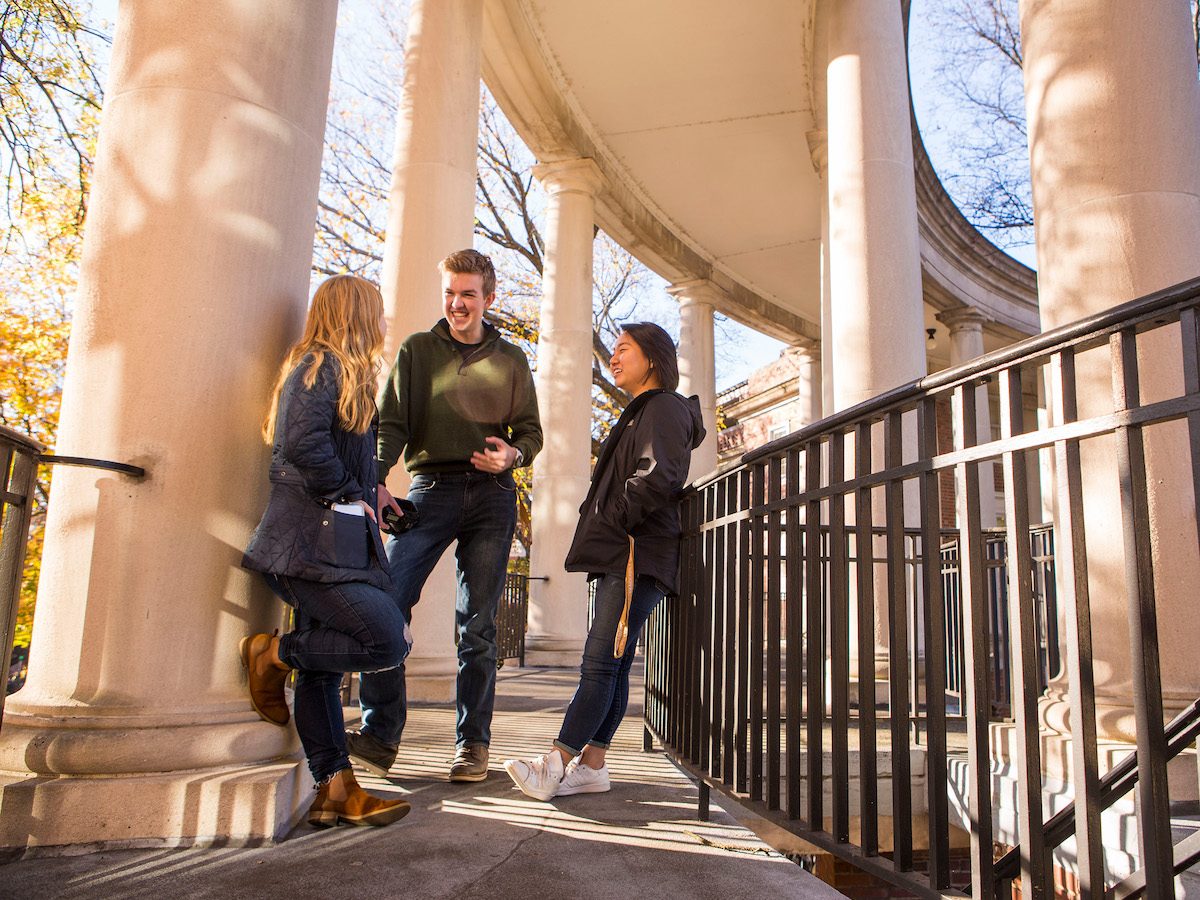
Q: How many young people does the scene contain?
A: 3